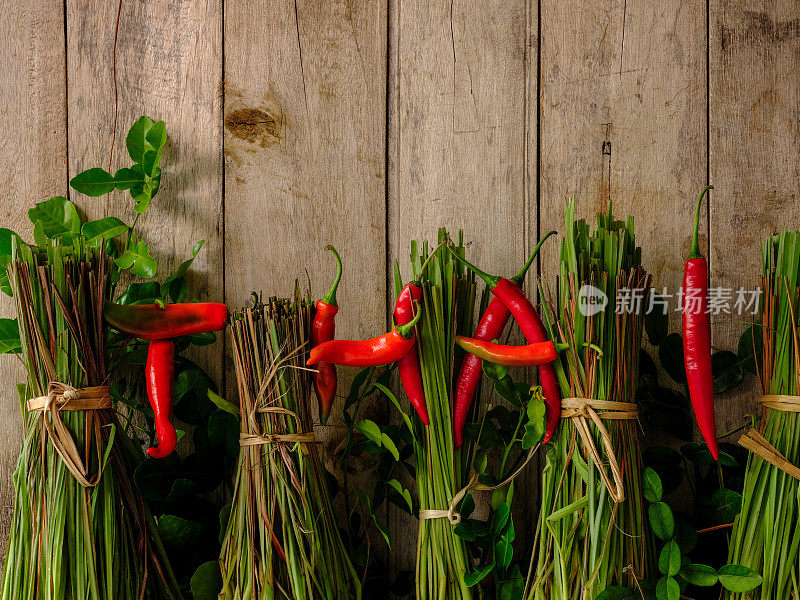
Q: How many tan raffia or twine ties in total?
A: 5